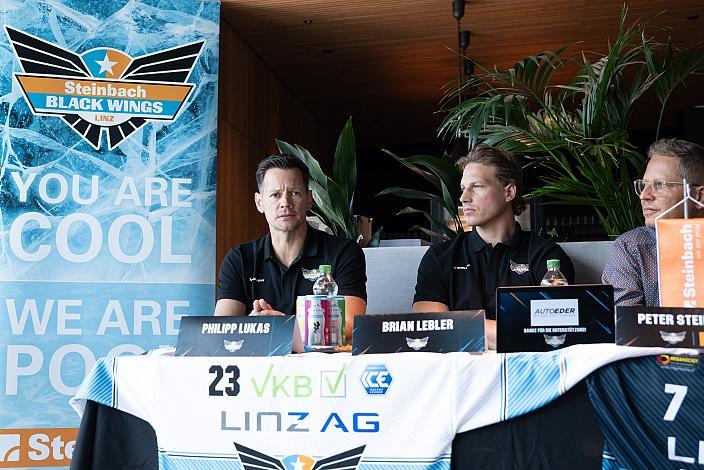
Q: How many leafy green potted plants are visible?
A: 3